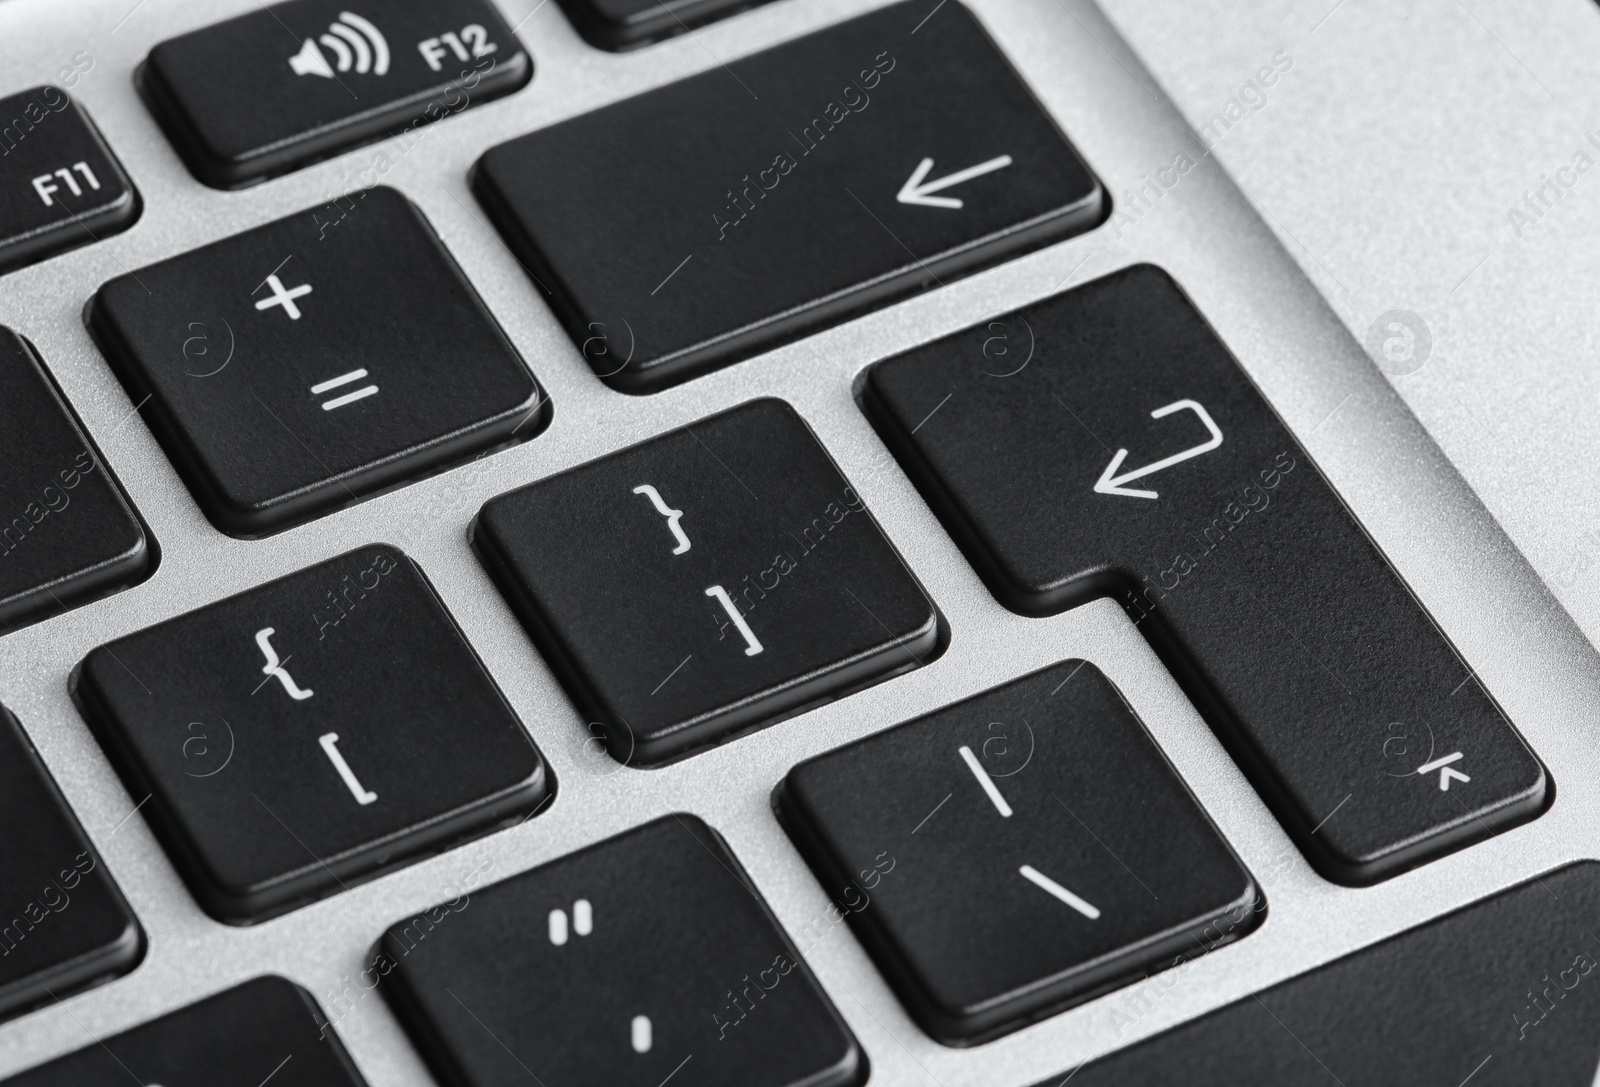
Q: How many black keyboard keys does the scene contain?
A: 14